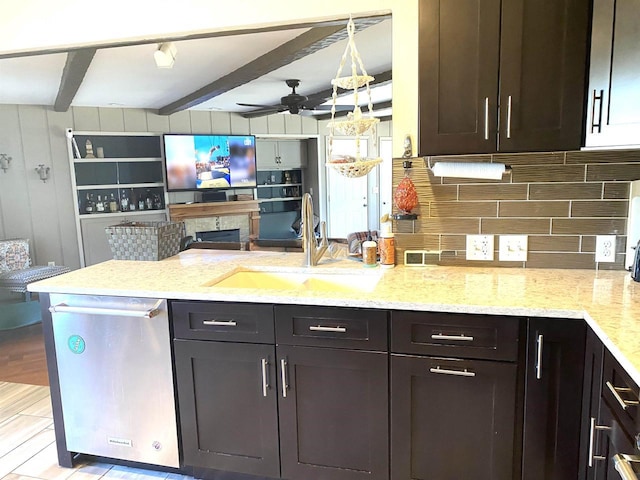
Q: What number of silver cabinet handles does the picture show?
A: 12